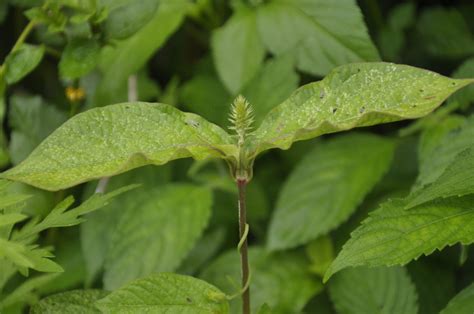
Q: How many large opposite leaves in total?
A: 2